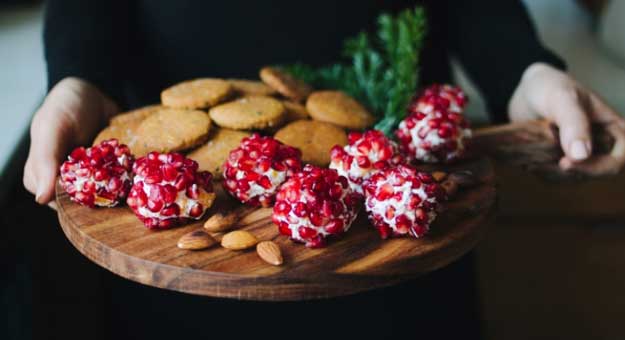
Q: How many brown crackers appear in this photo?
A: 11